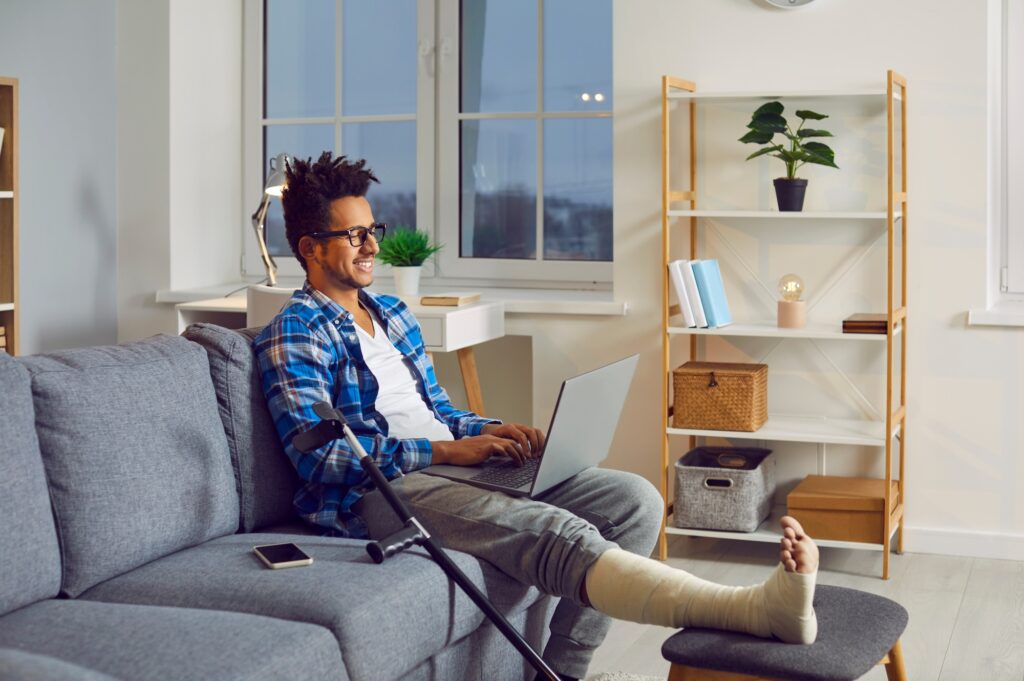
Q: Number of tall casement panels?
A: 2